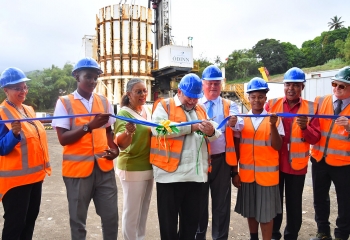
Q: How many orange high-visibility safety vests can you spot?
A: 7